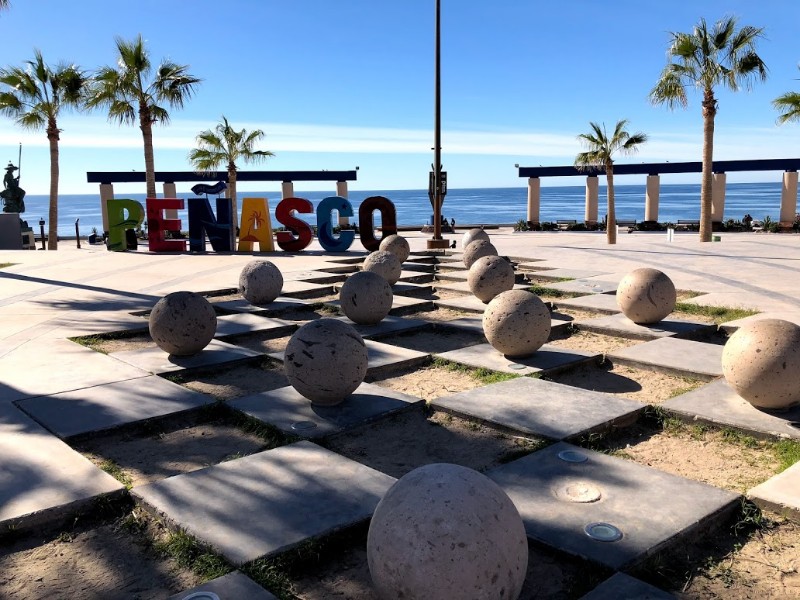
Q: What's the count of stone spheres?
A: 13